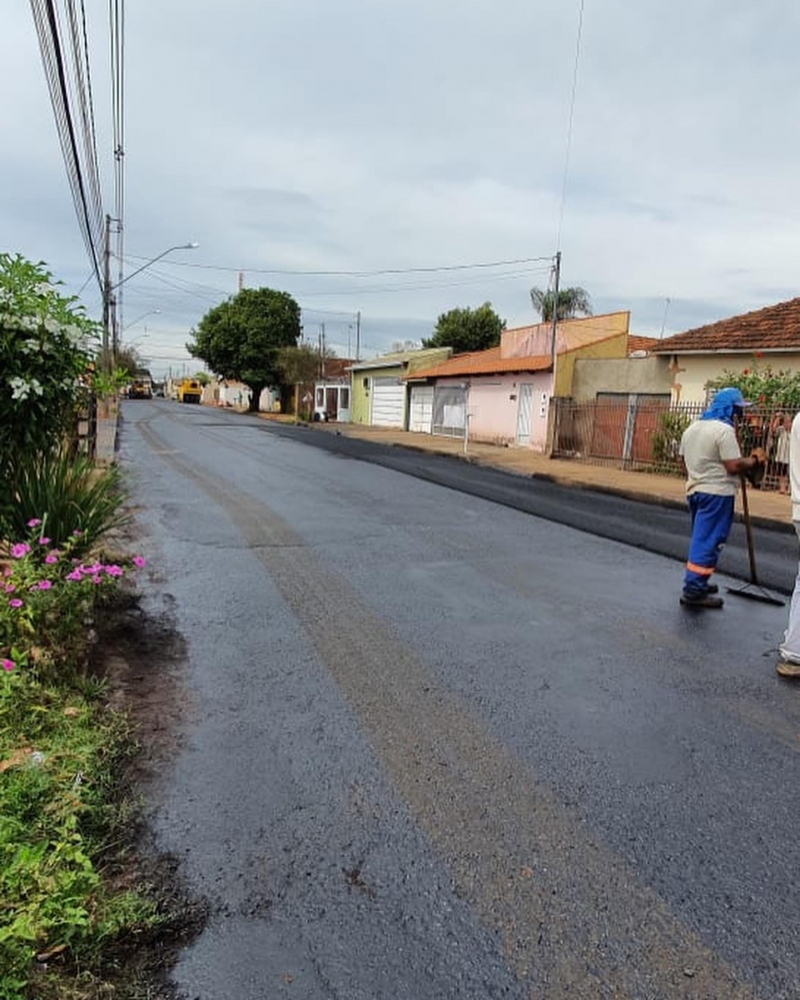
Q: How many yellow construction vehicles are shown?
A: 2